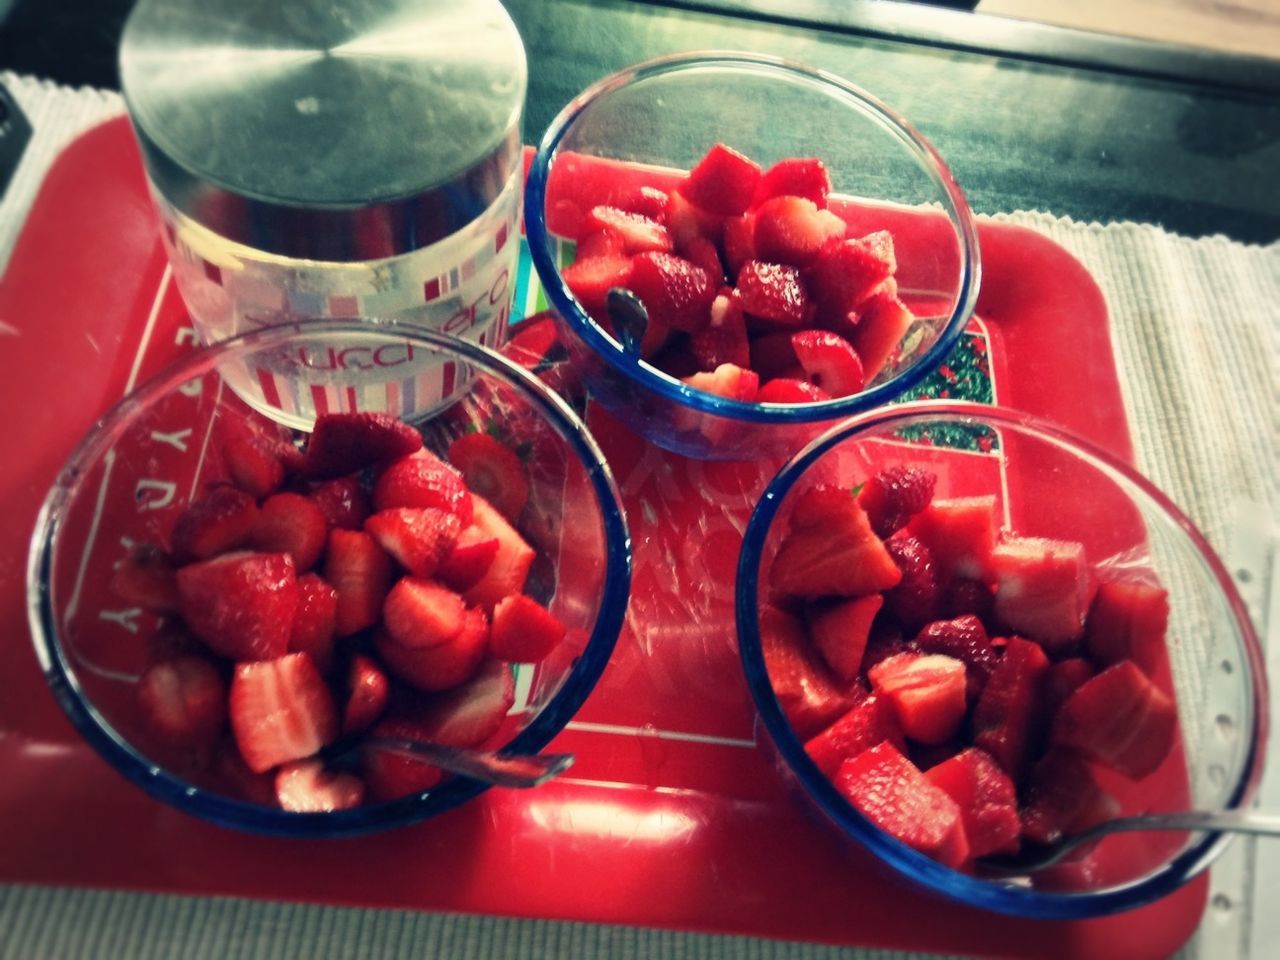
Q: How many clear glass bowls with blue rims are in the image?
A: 3